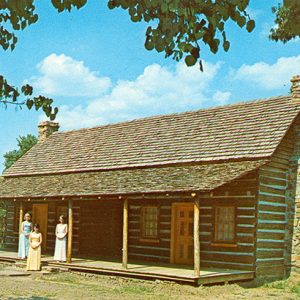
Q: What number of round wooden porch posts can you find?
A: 4